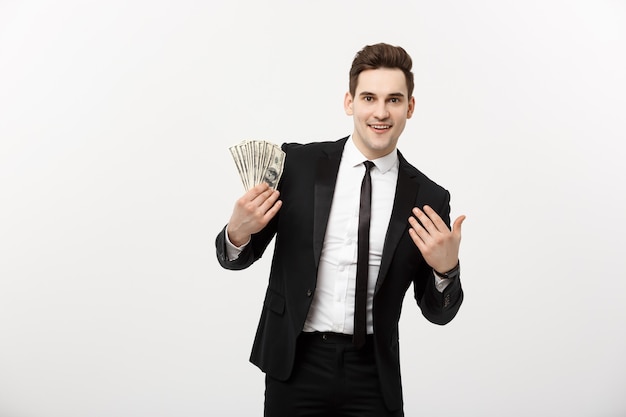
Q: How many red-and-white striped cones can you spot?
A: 0